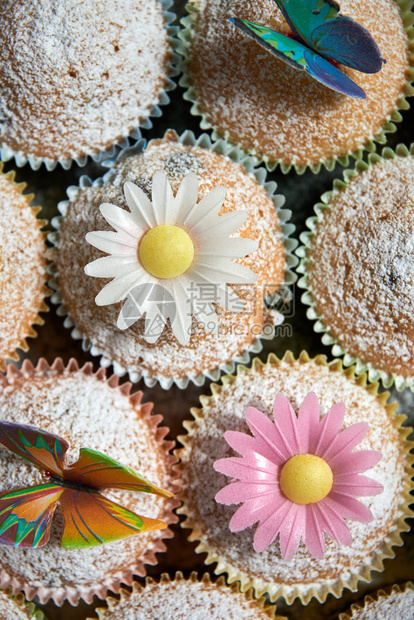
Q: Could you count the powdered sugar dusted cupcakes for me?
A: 10